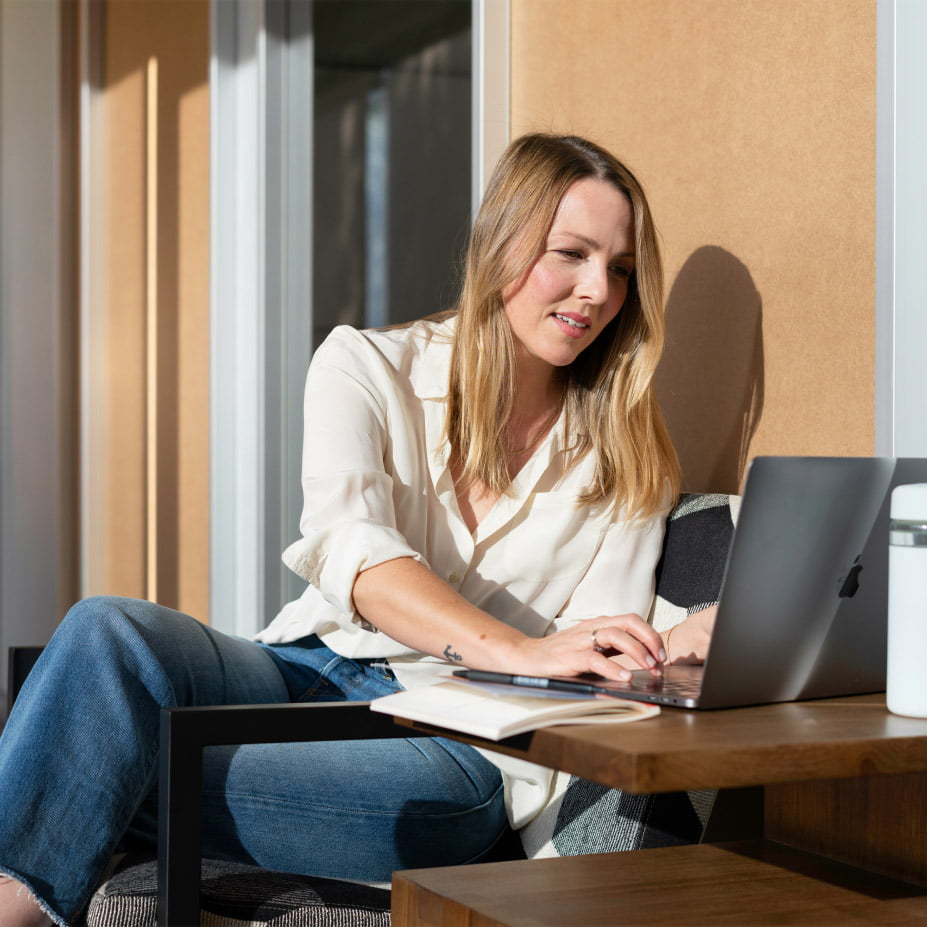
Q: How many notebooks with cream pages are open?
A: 1